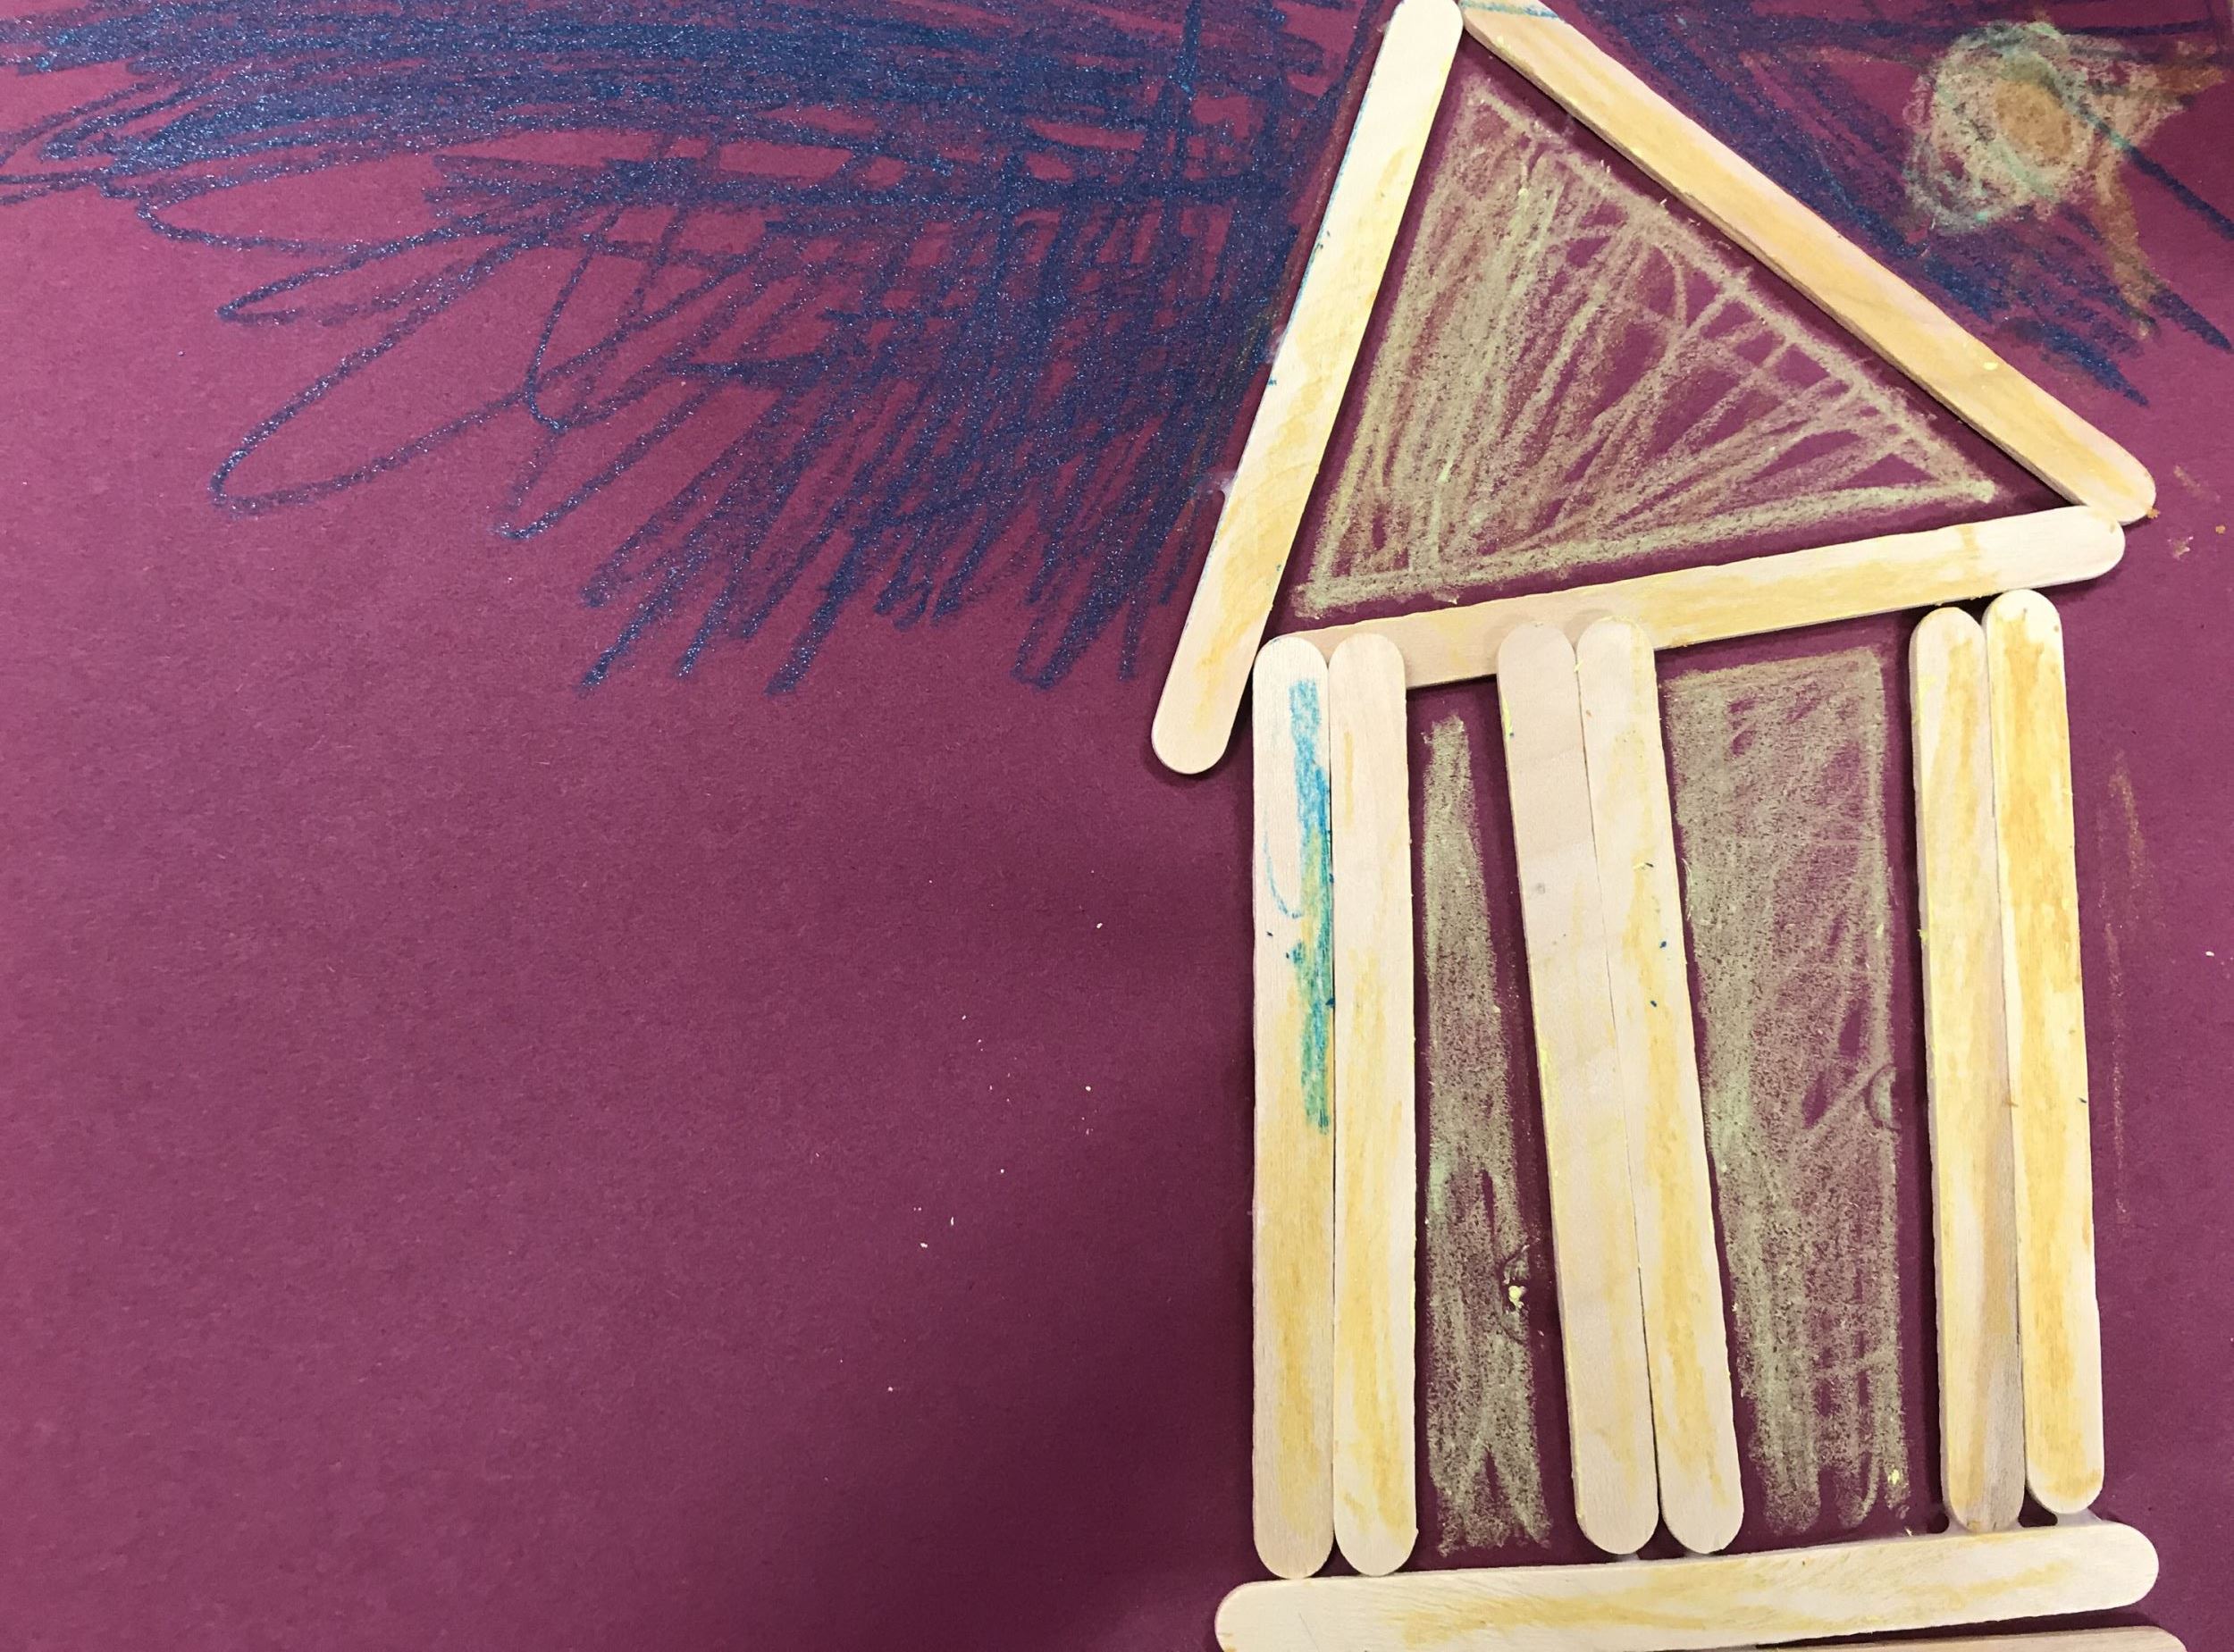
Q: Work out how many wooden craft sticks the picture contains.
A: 11